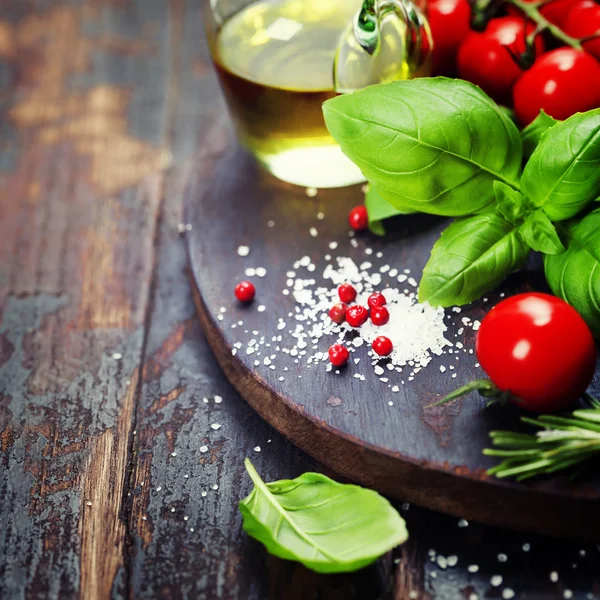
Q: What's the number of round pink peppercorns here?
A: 9